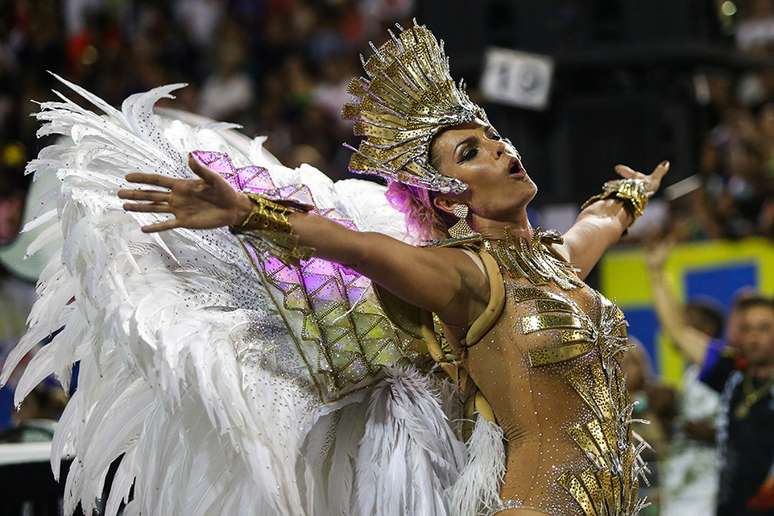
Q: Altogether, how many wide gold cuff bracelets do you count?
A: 2